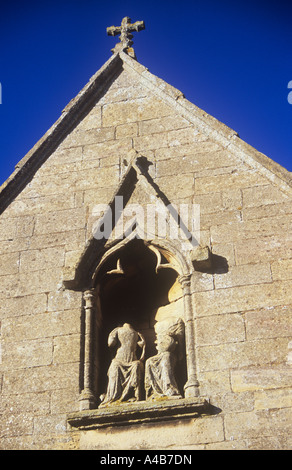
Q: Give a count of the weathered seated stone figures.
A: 2